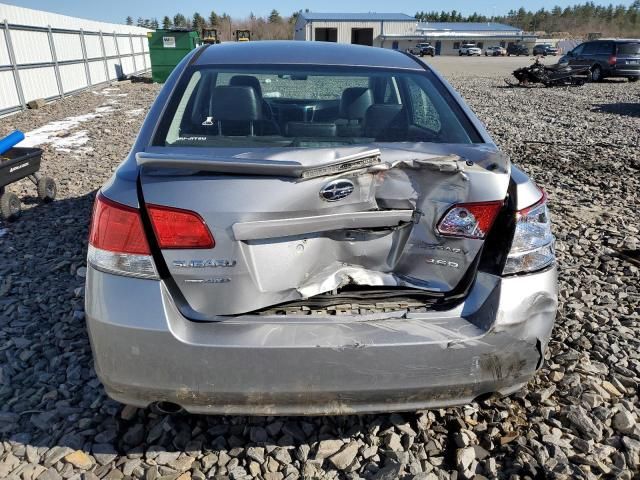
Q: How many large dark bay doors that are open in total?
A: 2